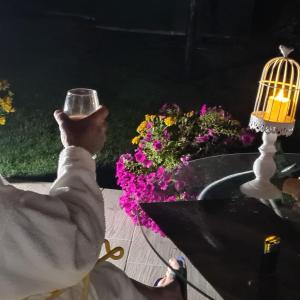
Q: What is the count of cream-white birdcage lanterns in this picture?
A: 1